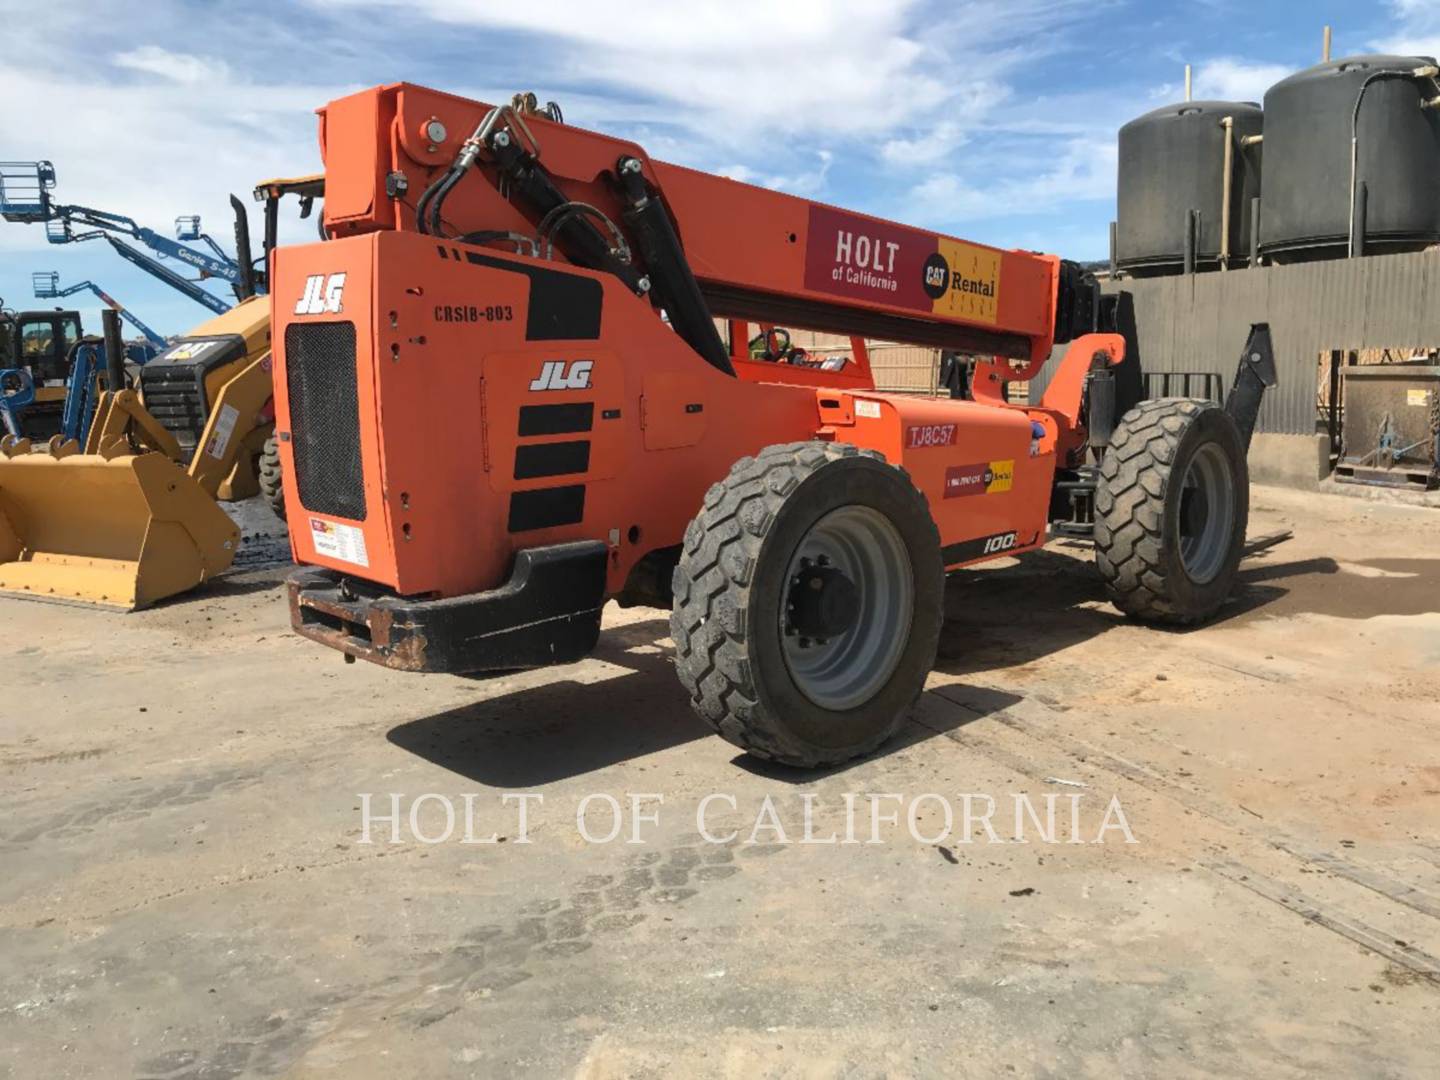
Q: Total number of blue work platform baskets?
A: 4